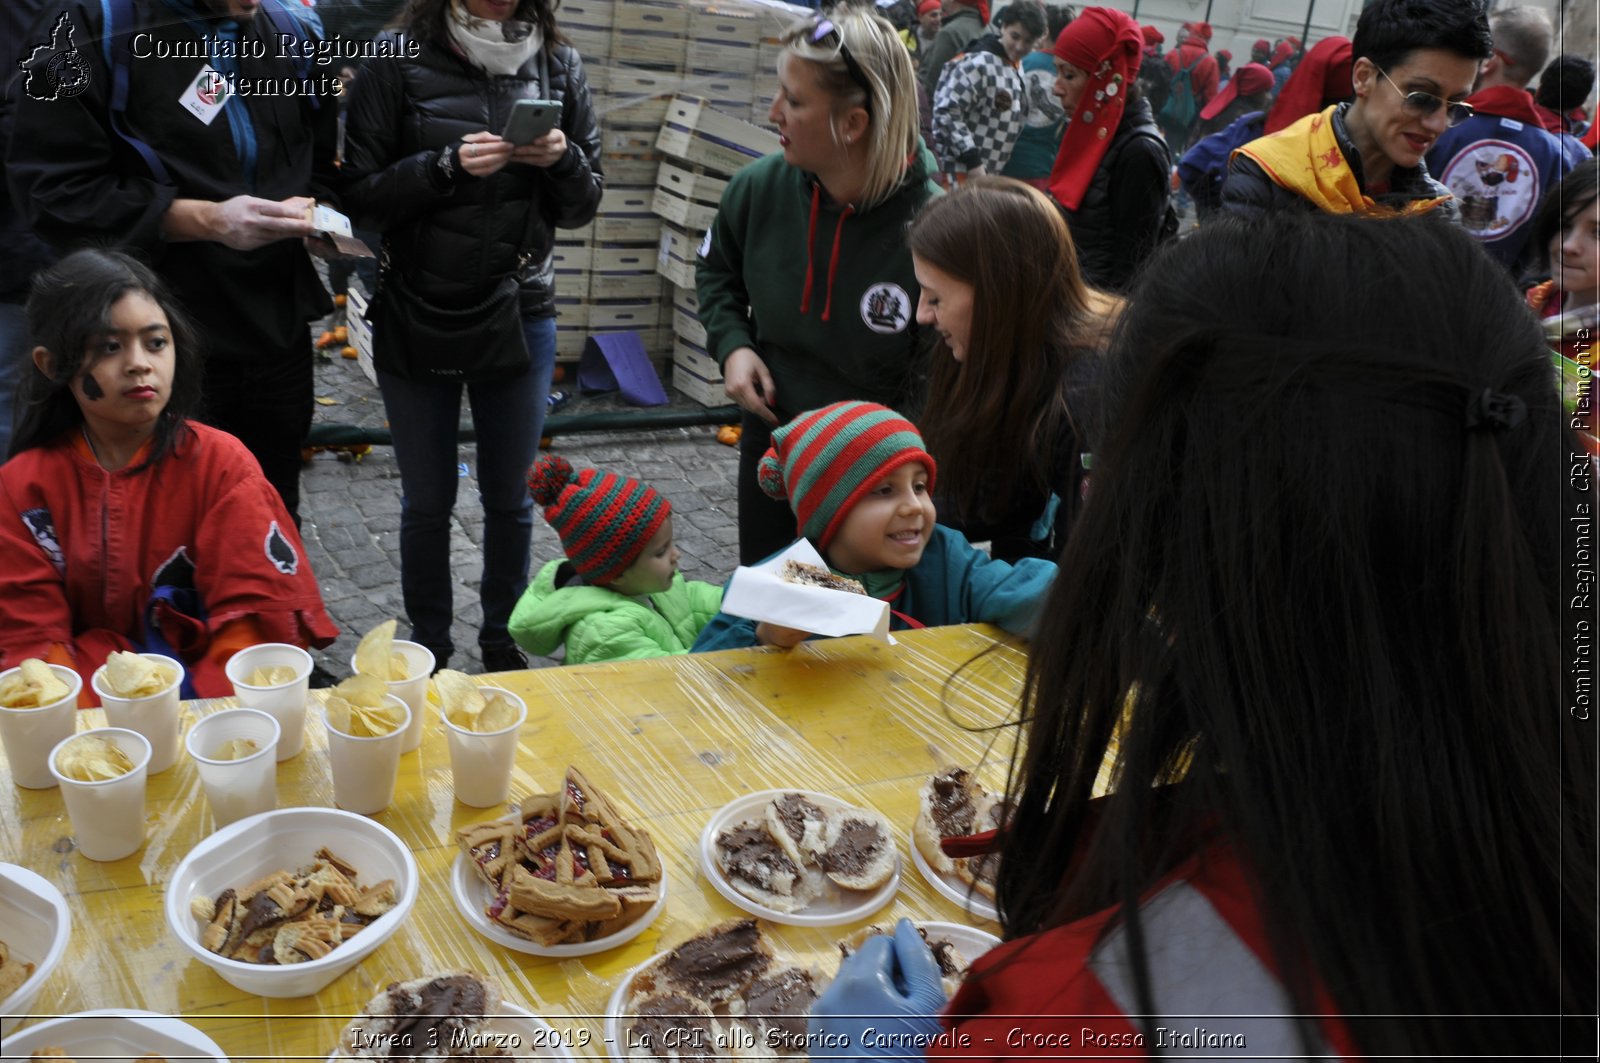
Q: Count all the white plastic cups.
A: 8